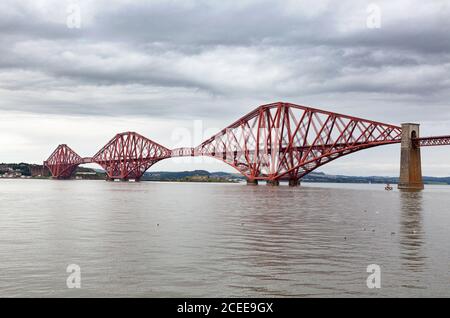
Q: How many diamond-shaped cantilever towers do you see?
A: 3